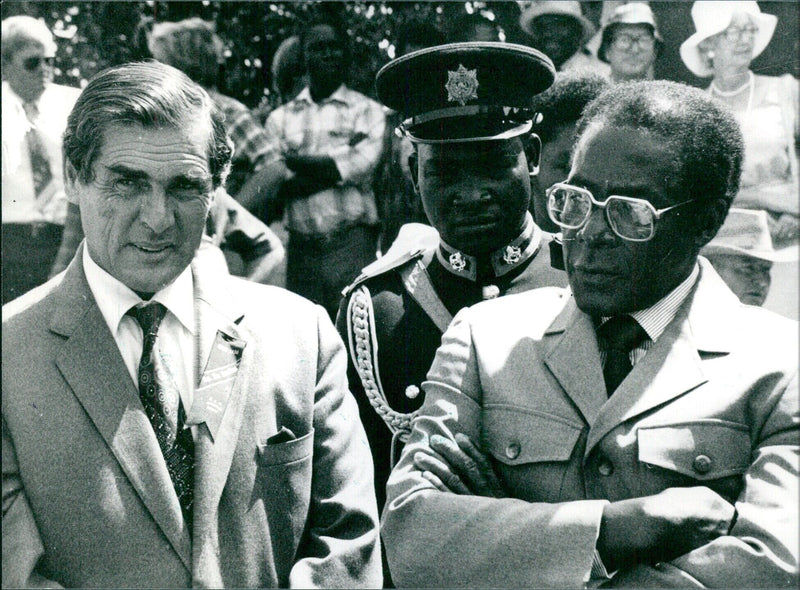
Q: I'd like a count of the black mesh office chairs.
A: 0